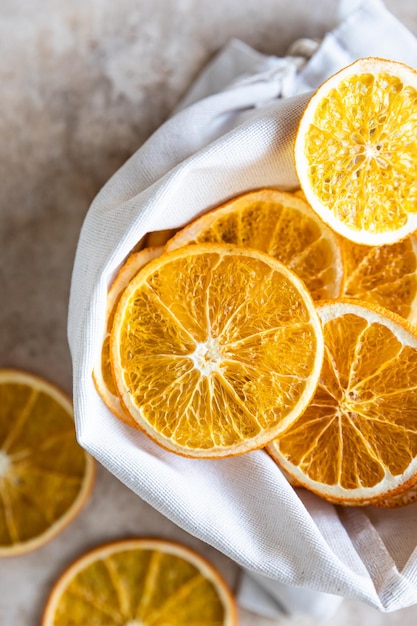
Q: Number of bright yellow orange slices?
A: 1